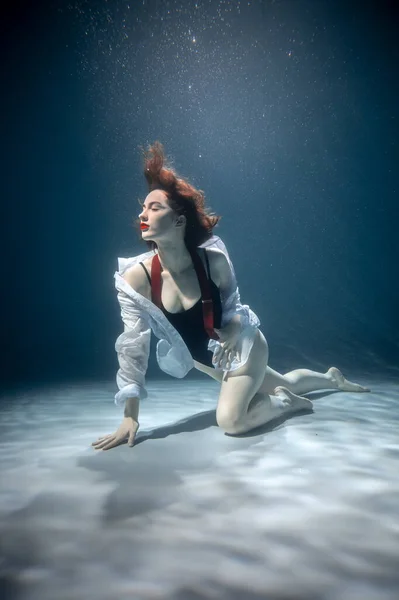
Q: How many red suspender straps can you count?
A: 2